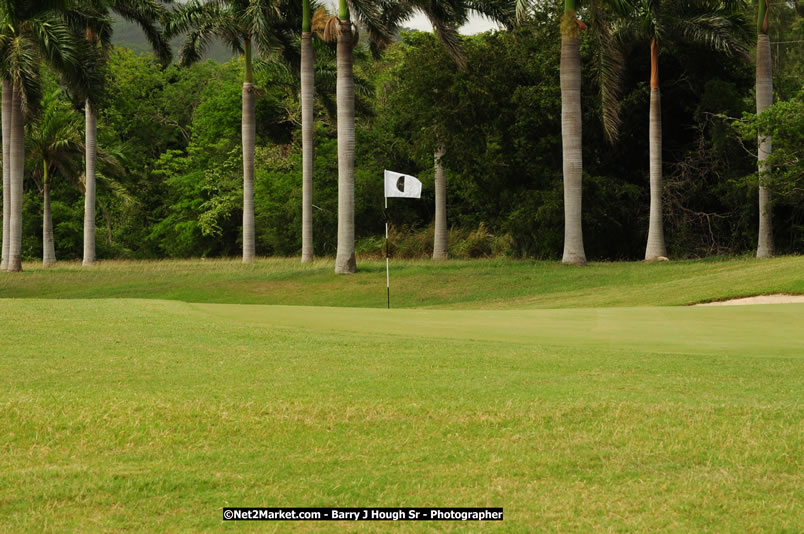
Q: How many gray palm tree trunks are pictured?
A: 11